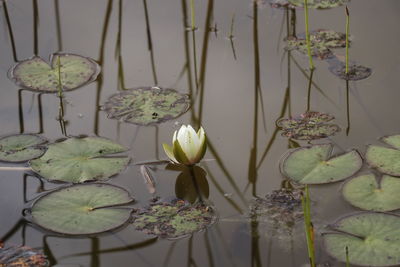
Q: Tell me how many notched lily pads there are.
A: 8